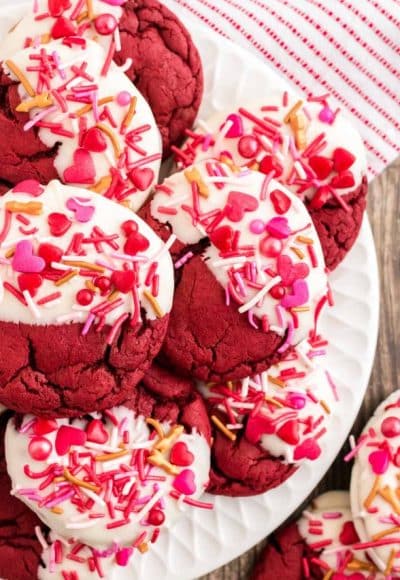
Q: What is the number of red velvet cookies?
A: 10